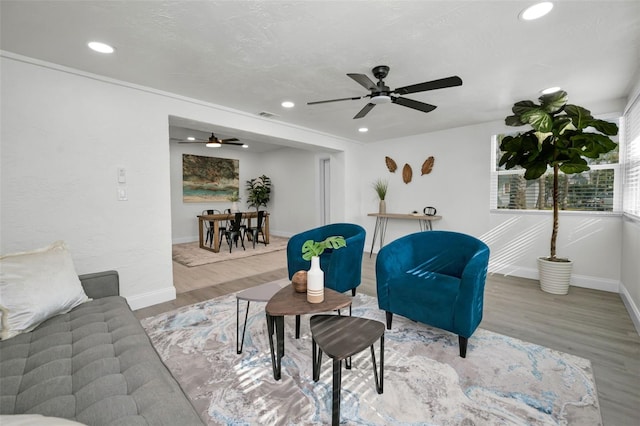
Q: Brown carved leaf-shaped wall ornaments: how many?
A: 3